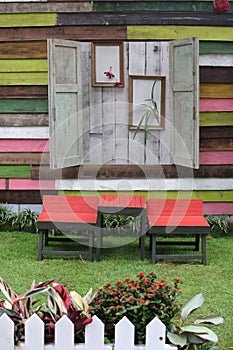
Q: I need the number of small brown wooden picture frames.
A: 2